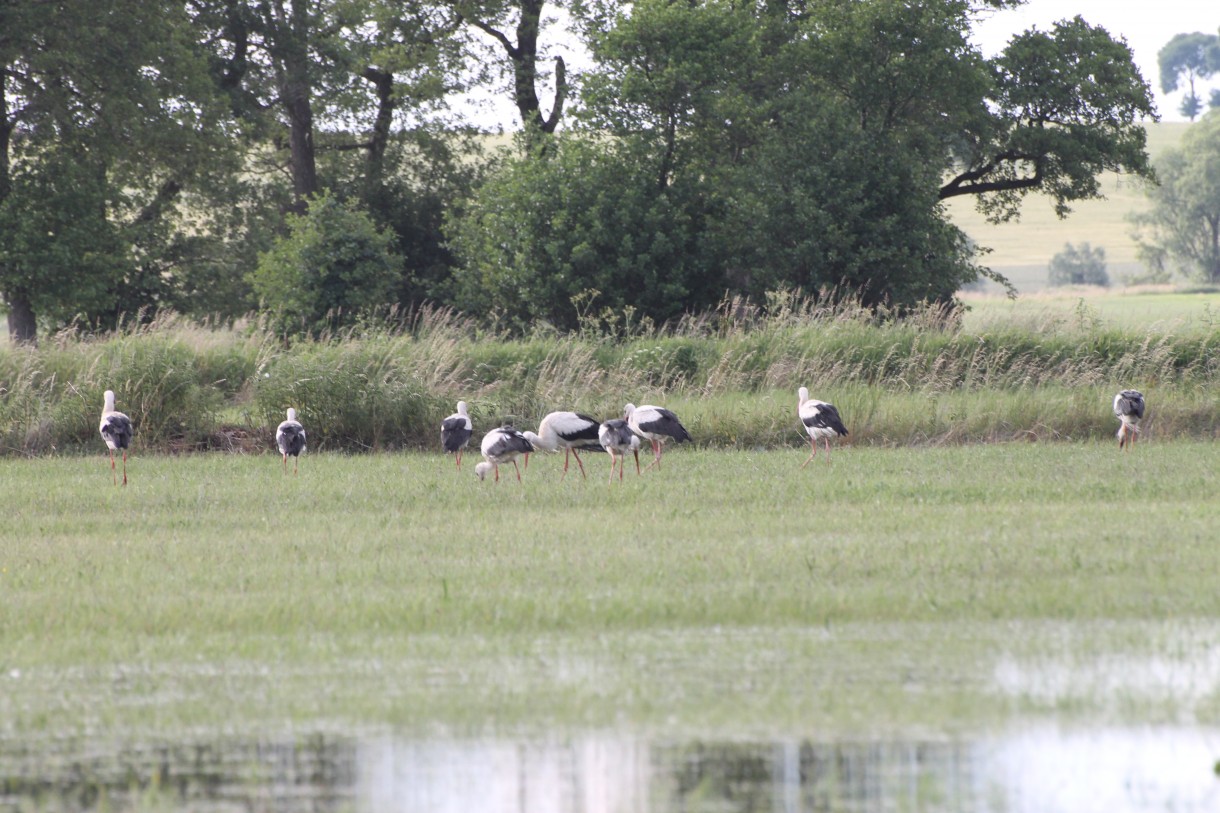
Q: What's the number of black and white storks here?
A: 9